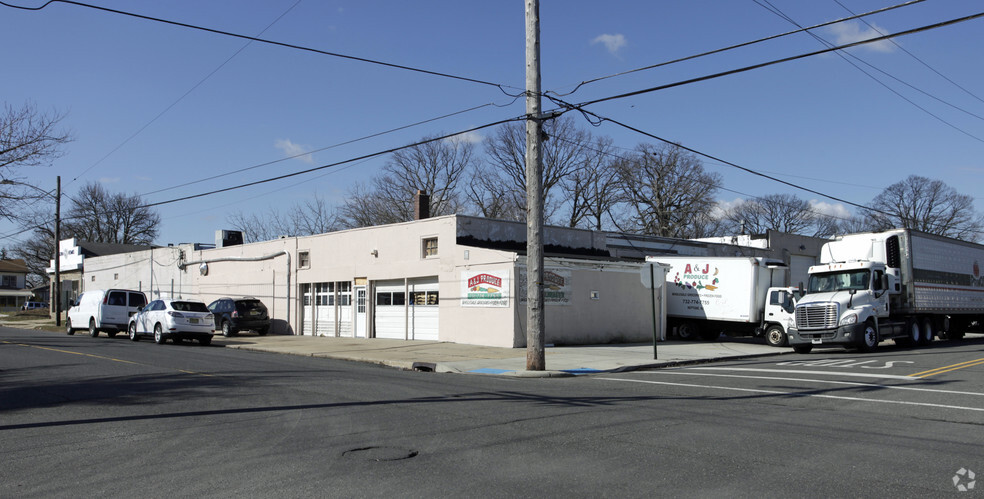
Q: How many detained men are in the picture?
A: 0